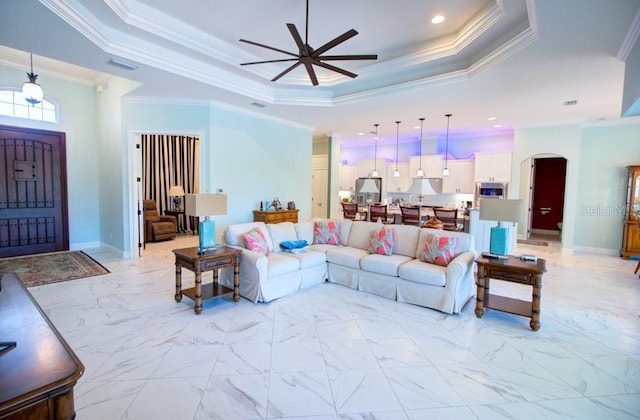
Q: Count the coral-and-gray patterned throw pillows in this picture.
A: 4